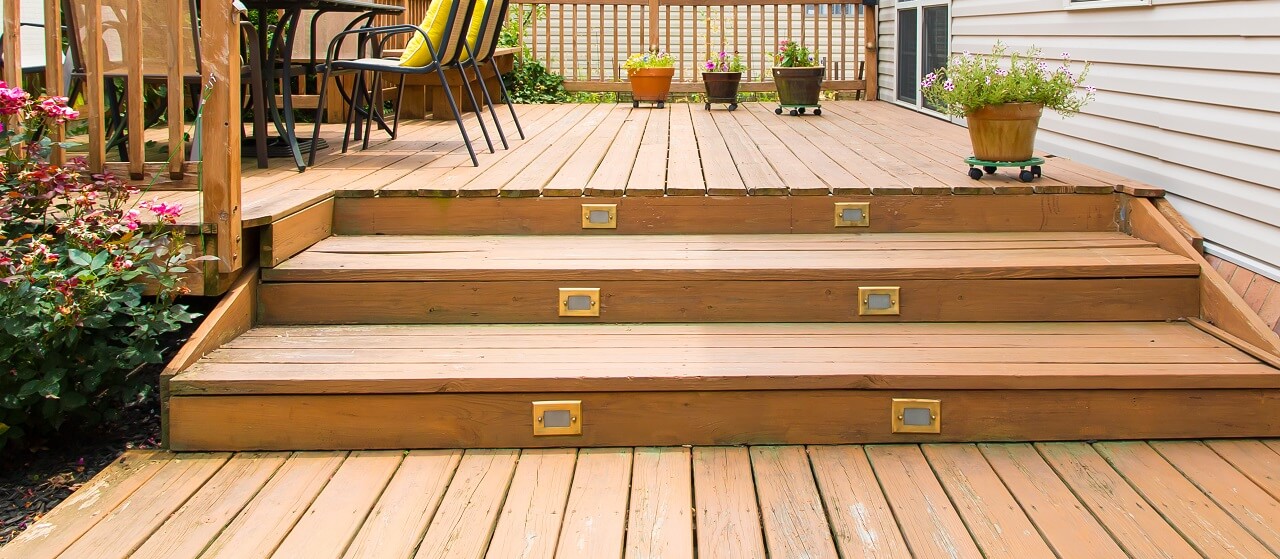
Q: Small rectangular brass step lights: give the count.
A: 6